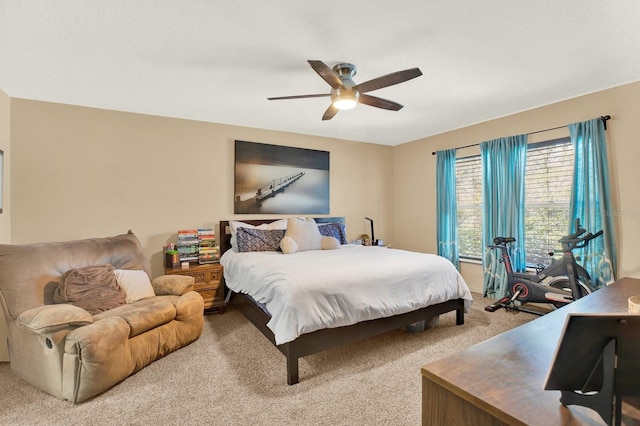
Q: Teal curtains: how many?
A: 3